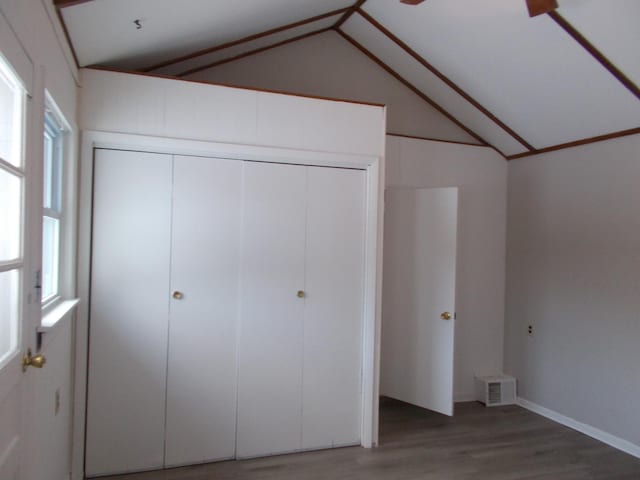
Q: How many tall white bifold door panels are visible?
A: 4